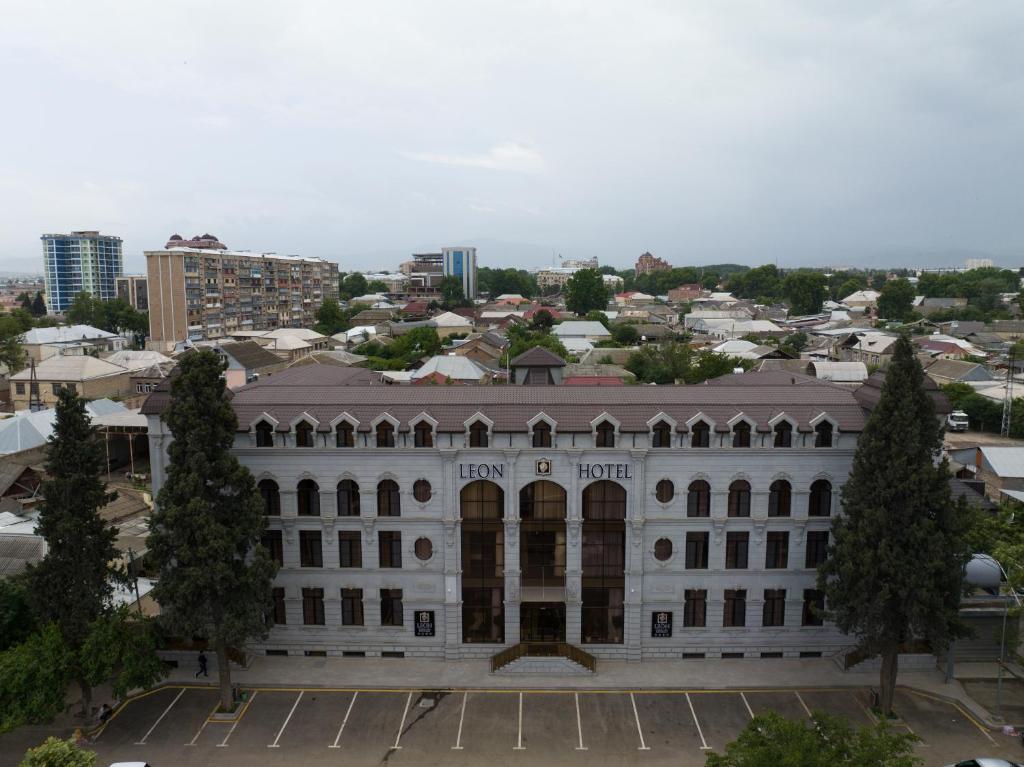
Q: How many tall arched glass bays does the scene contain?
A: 3